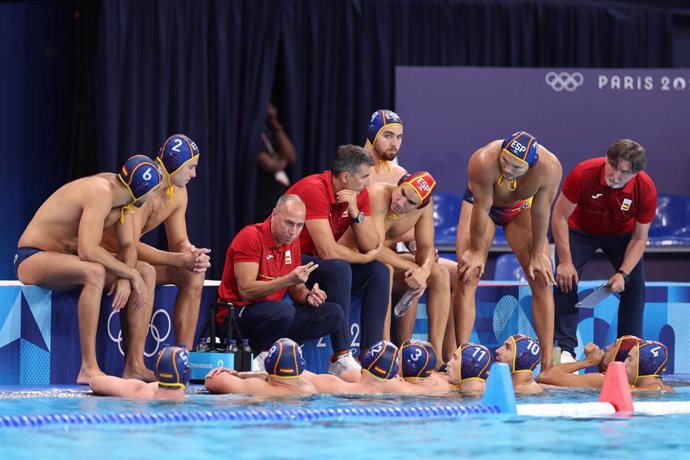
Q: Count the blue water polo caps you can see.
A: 11